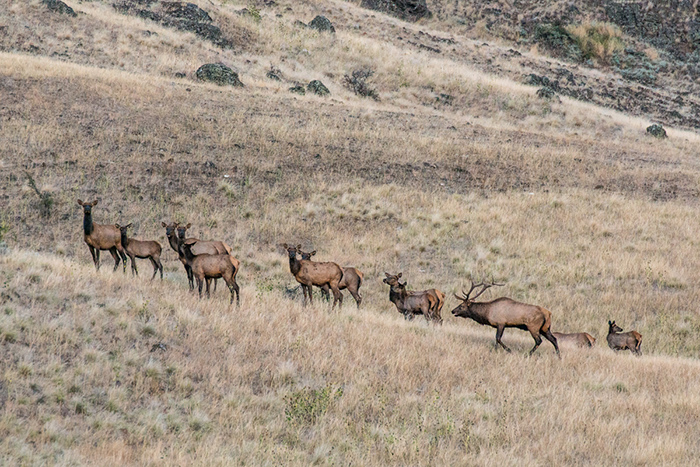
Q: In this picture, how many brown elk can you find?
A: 12